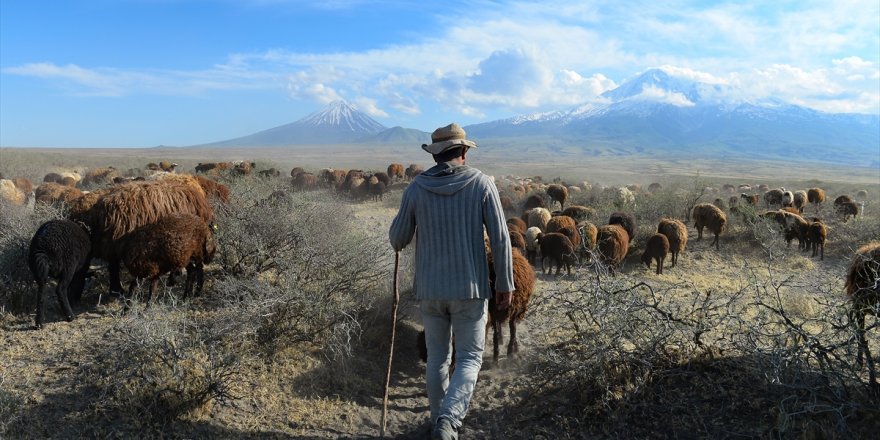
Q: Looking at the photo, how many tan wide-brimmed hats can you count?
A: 1